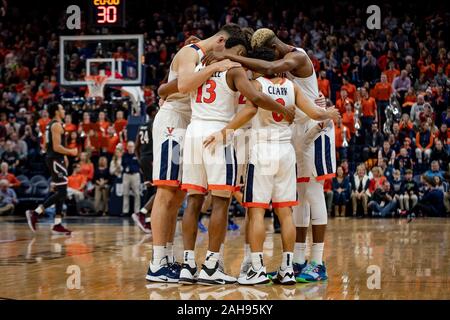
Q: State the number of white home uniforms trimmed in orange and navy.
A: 5